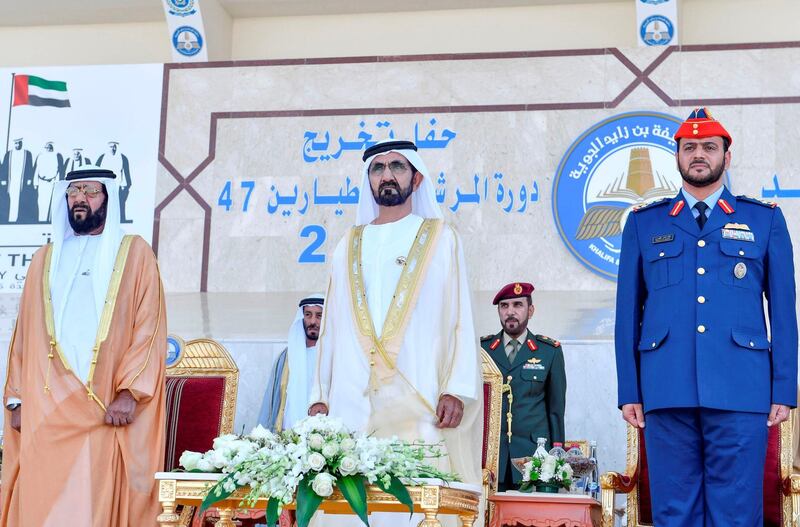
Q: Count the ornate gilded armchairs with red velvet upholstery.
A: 3